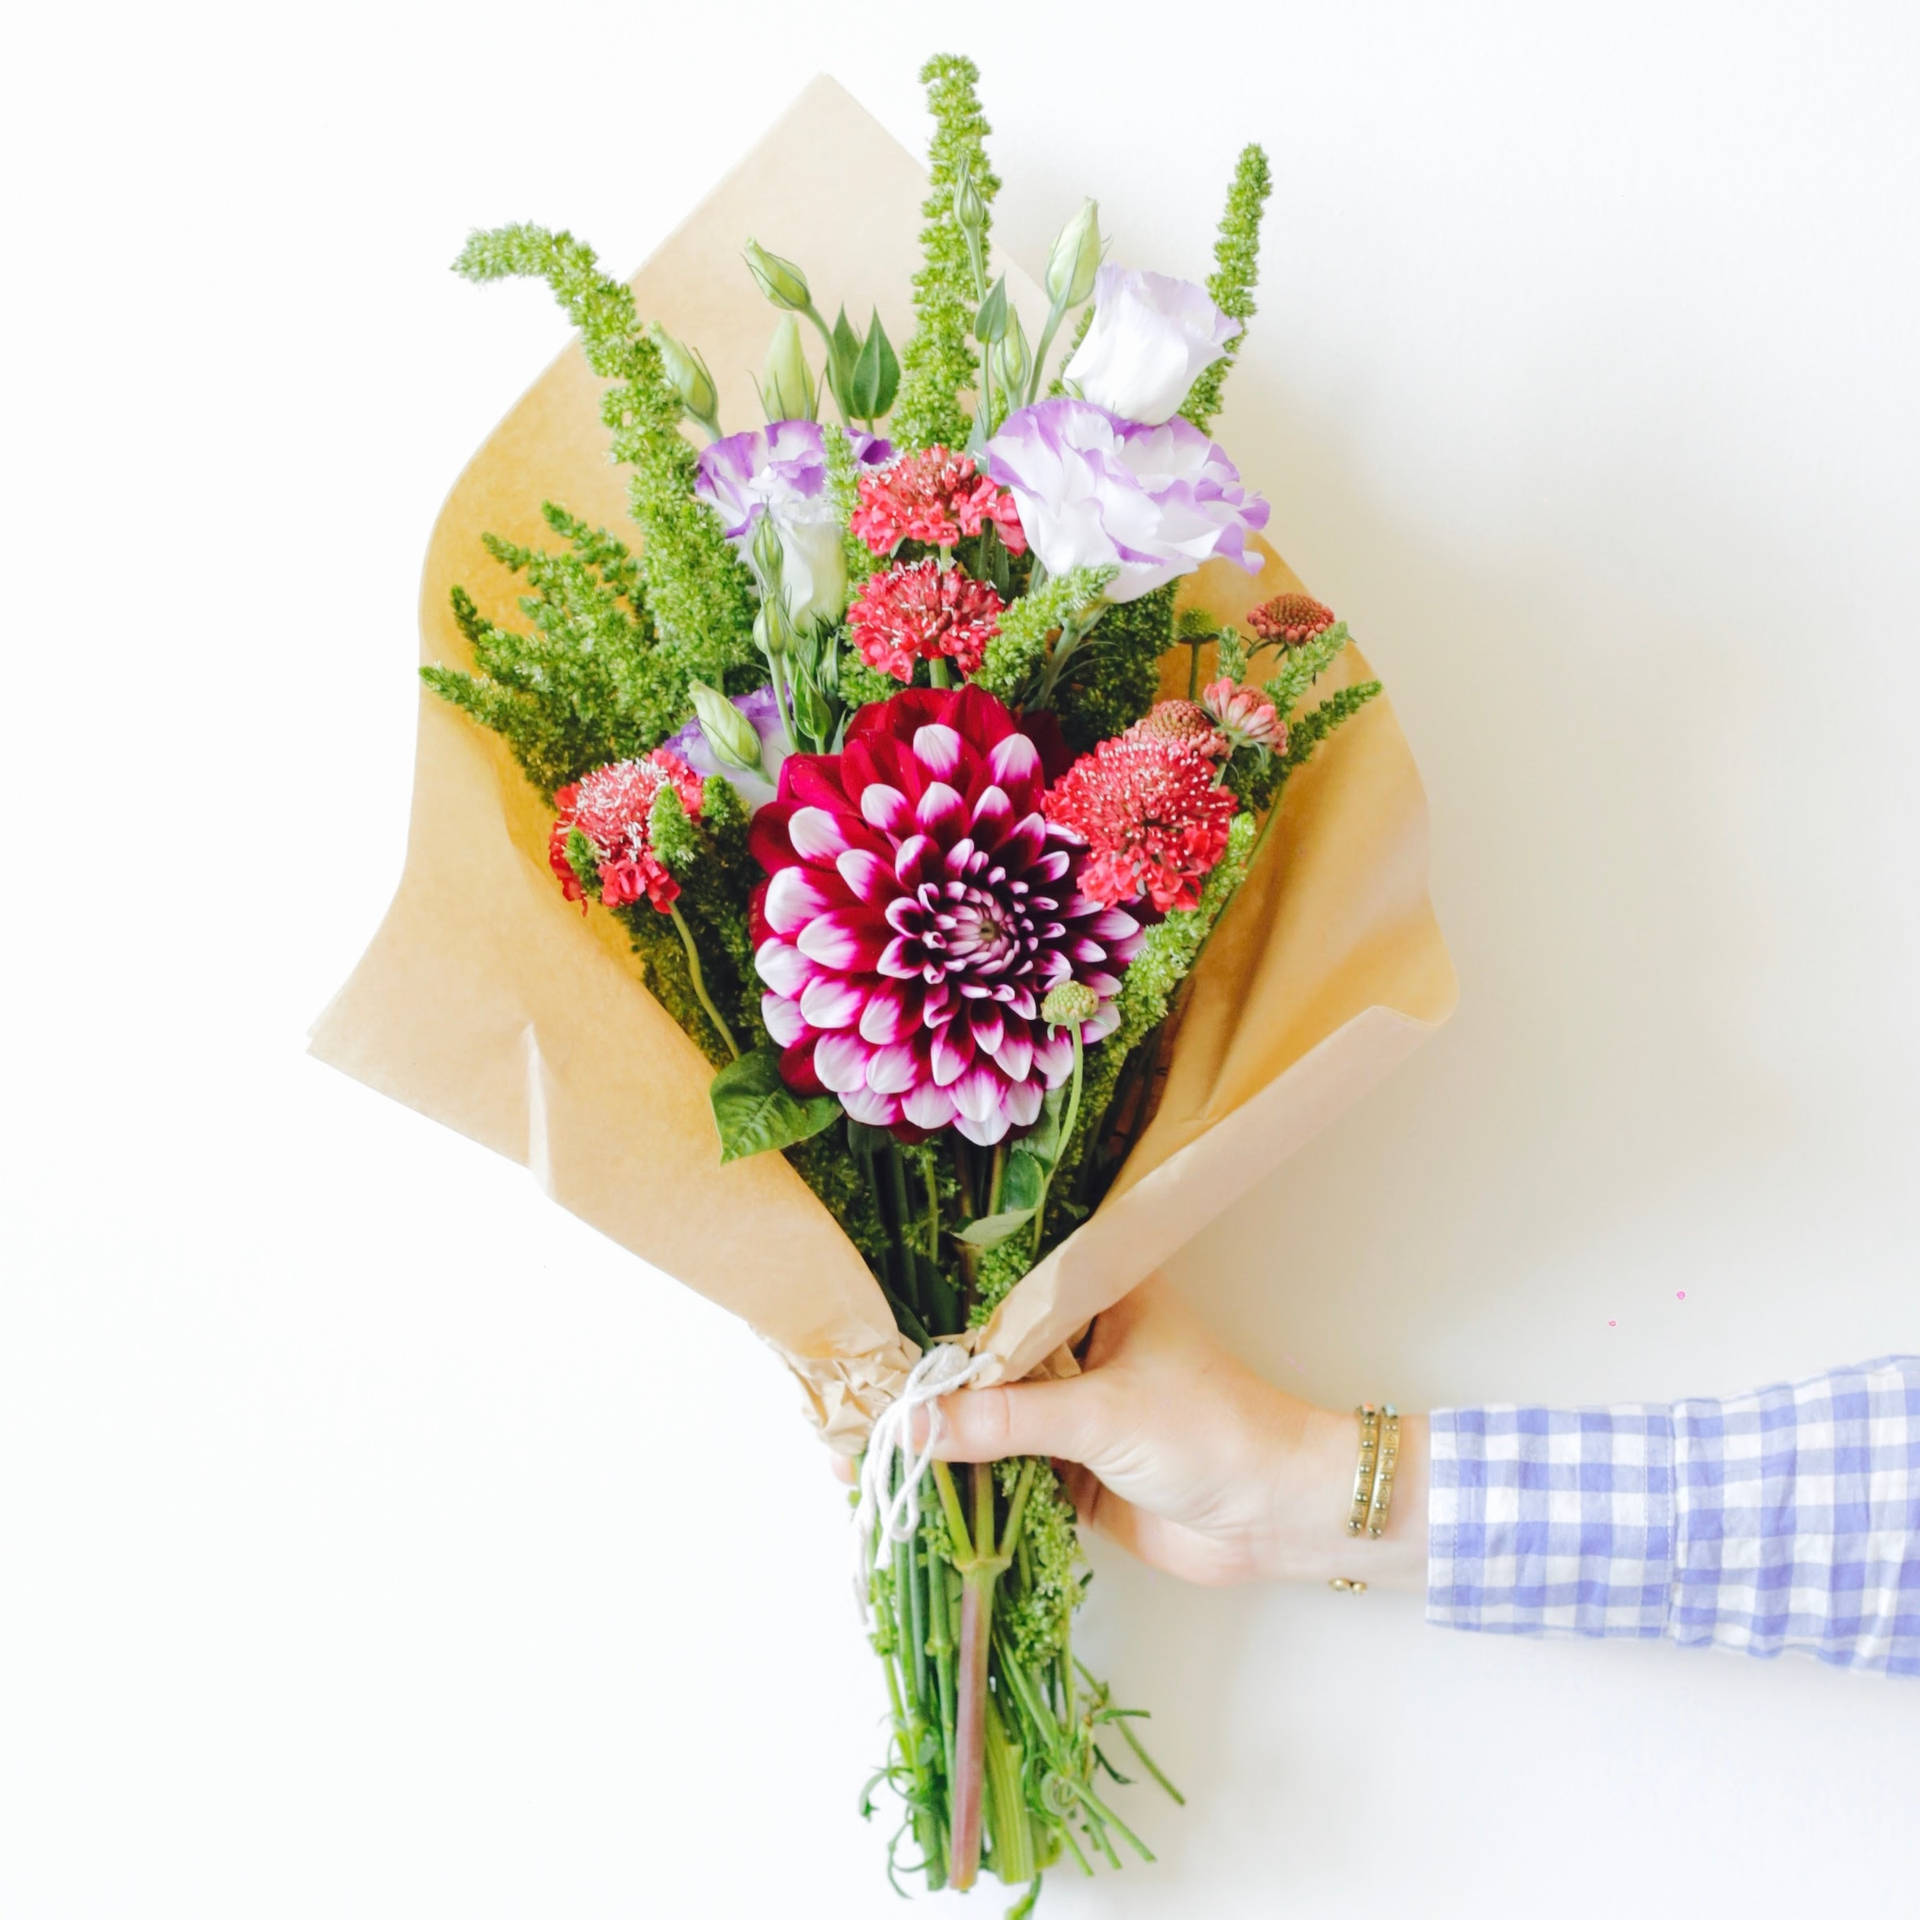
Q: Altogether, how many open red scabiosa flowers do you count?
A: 4